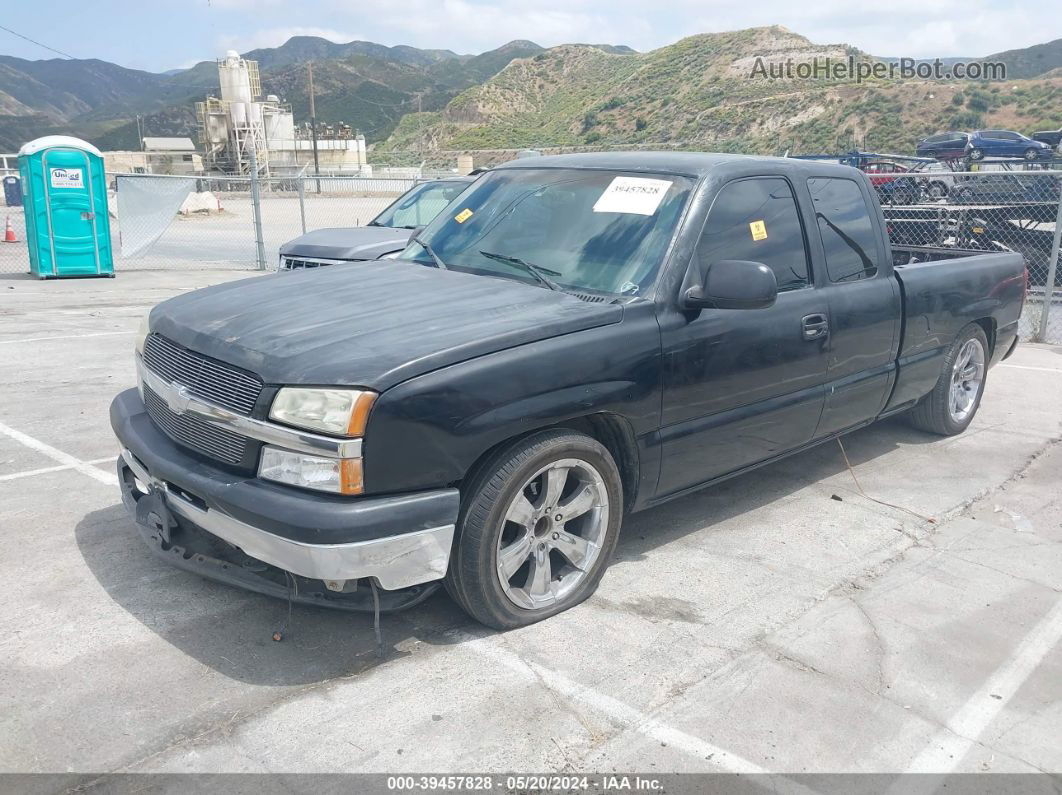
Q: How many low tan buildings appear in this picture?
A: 1